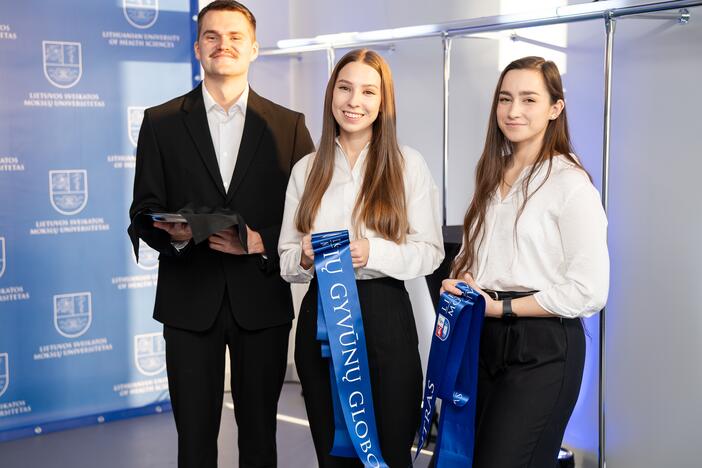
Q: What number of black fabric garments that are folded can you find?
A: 1